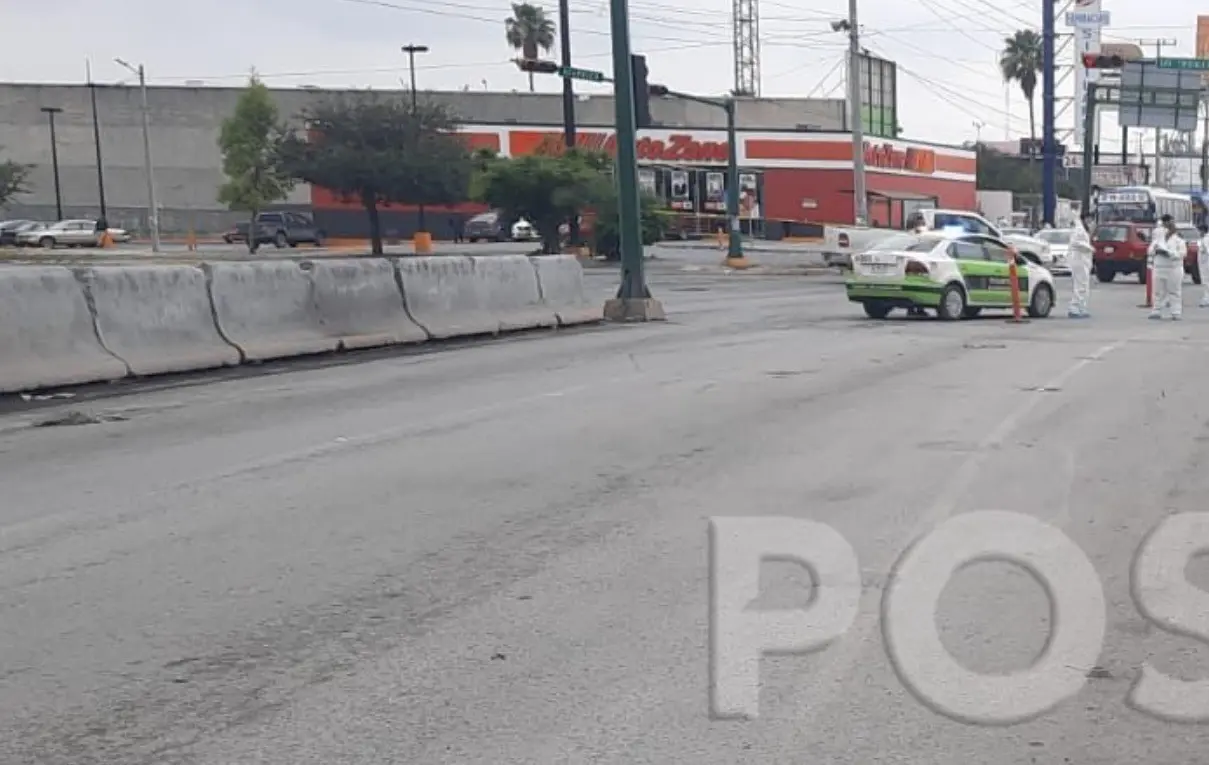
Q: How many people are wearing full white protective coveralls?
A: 3